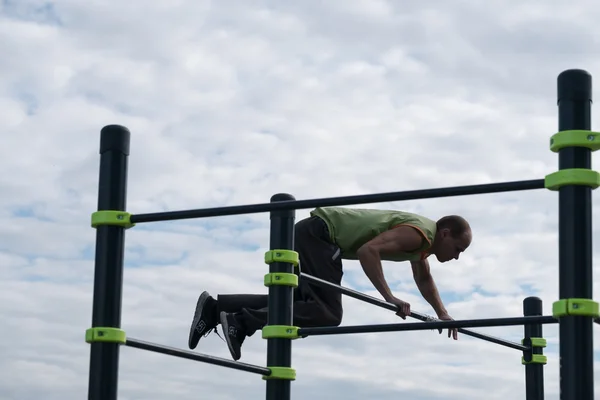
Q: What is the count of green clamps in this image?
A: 11